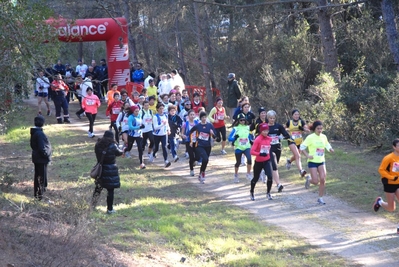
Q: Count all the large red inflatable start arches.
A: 1